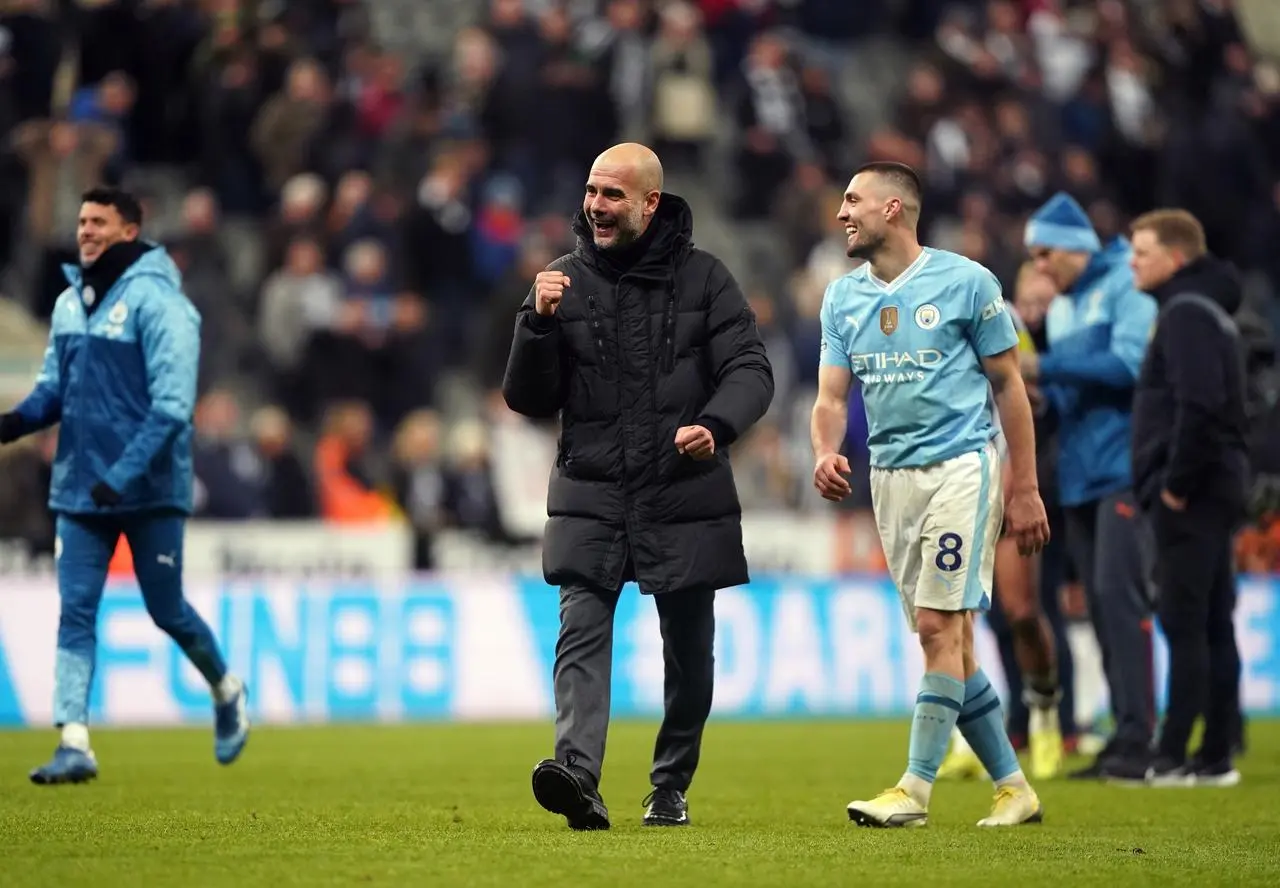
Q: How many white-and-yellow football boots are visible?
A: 2